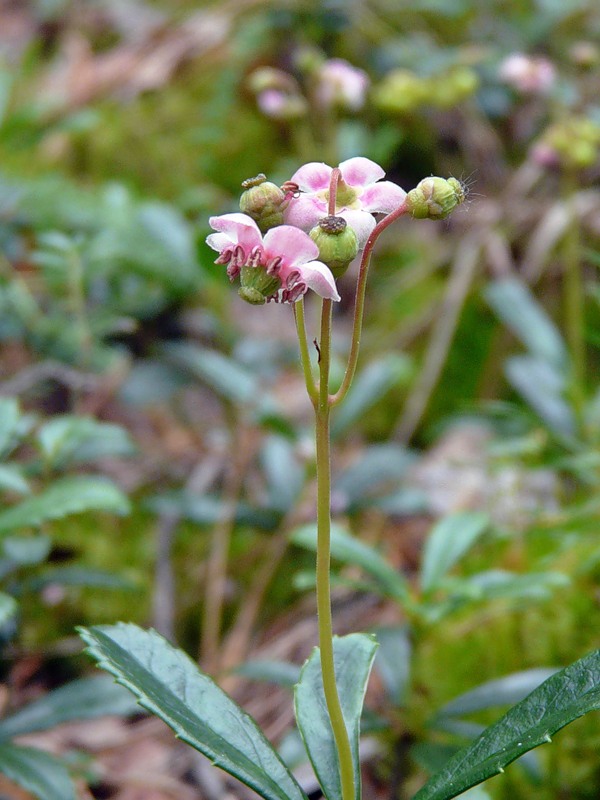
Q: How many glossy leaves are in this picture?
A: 3